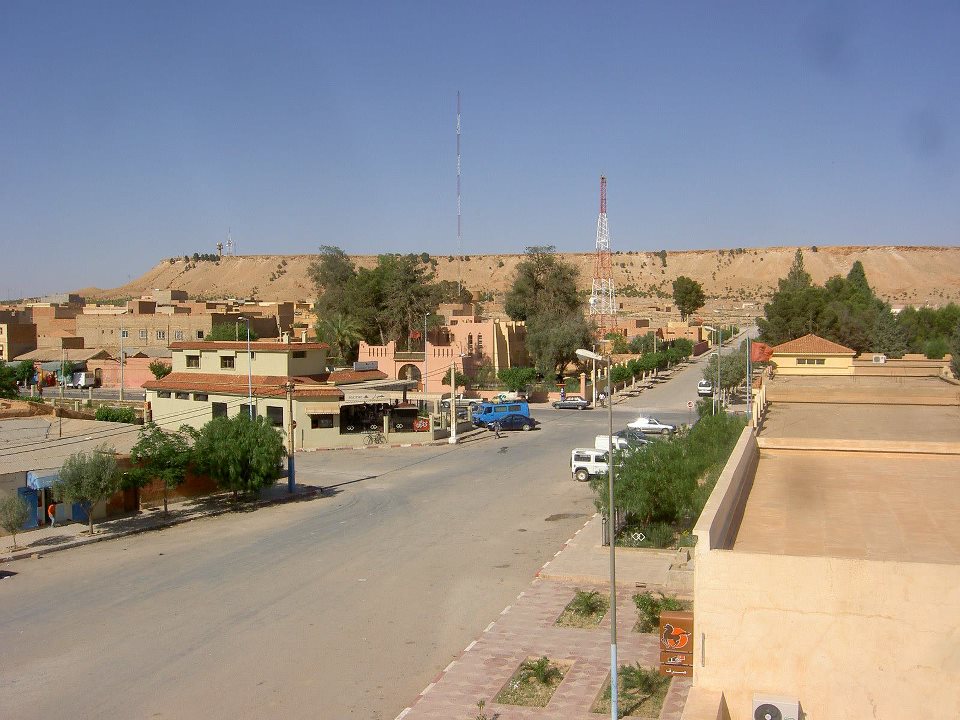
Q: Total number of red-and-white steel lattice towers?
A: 2